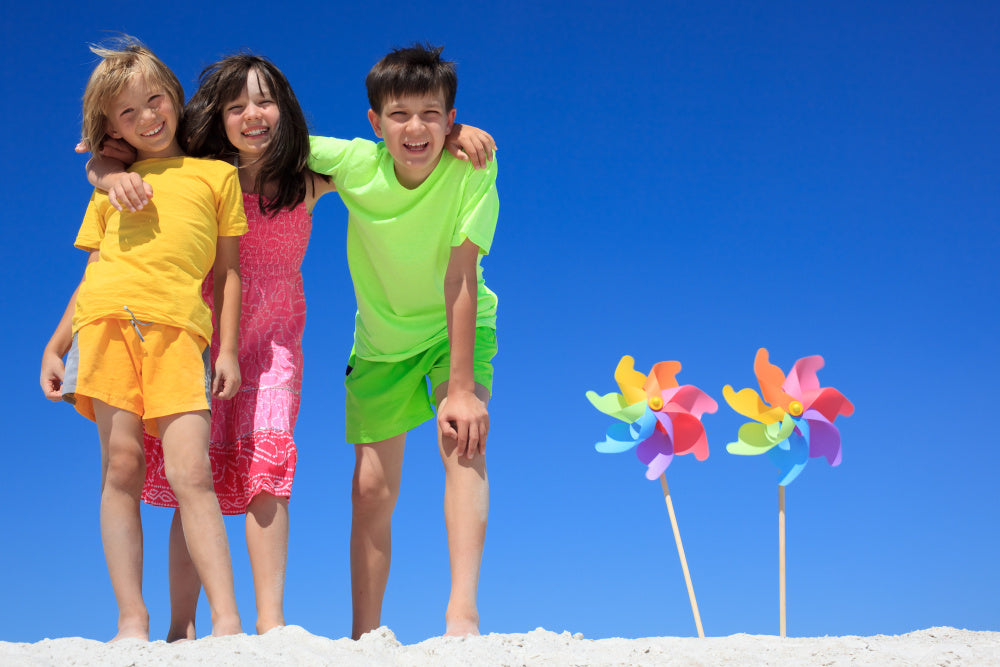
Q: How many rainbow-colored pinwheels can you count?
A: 2